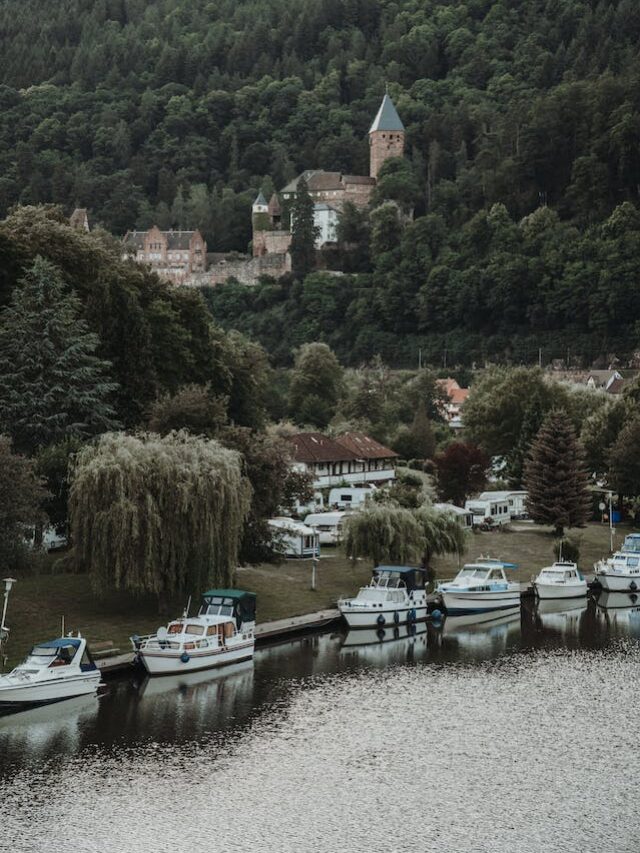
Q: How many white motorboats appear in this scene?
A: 6